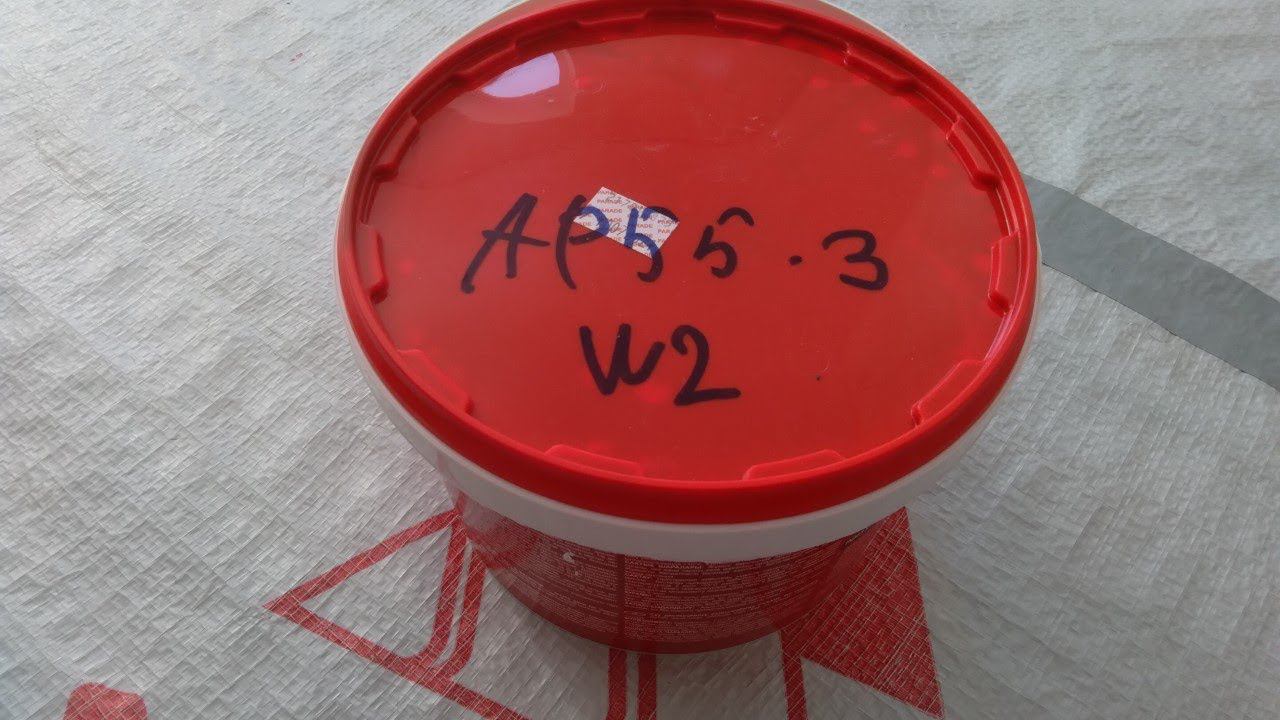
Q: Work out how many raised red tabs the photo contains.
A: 12